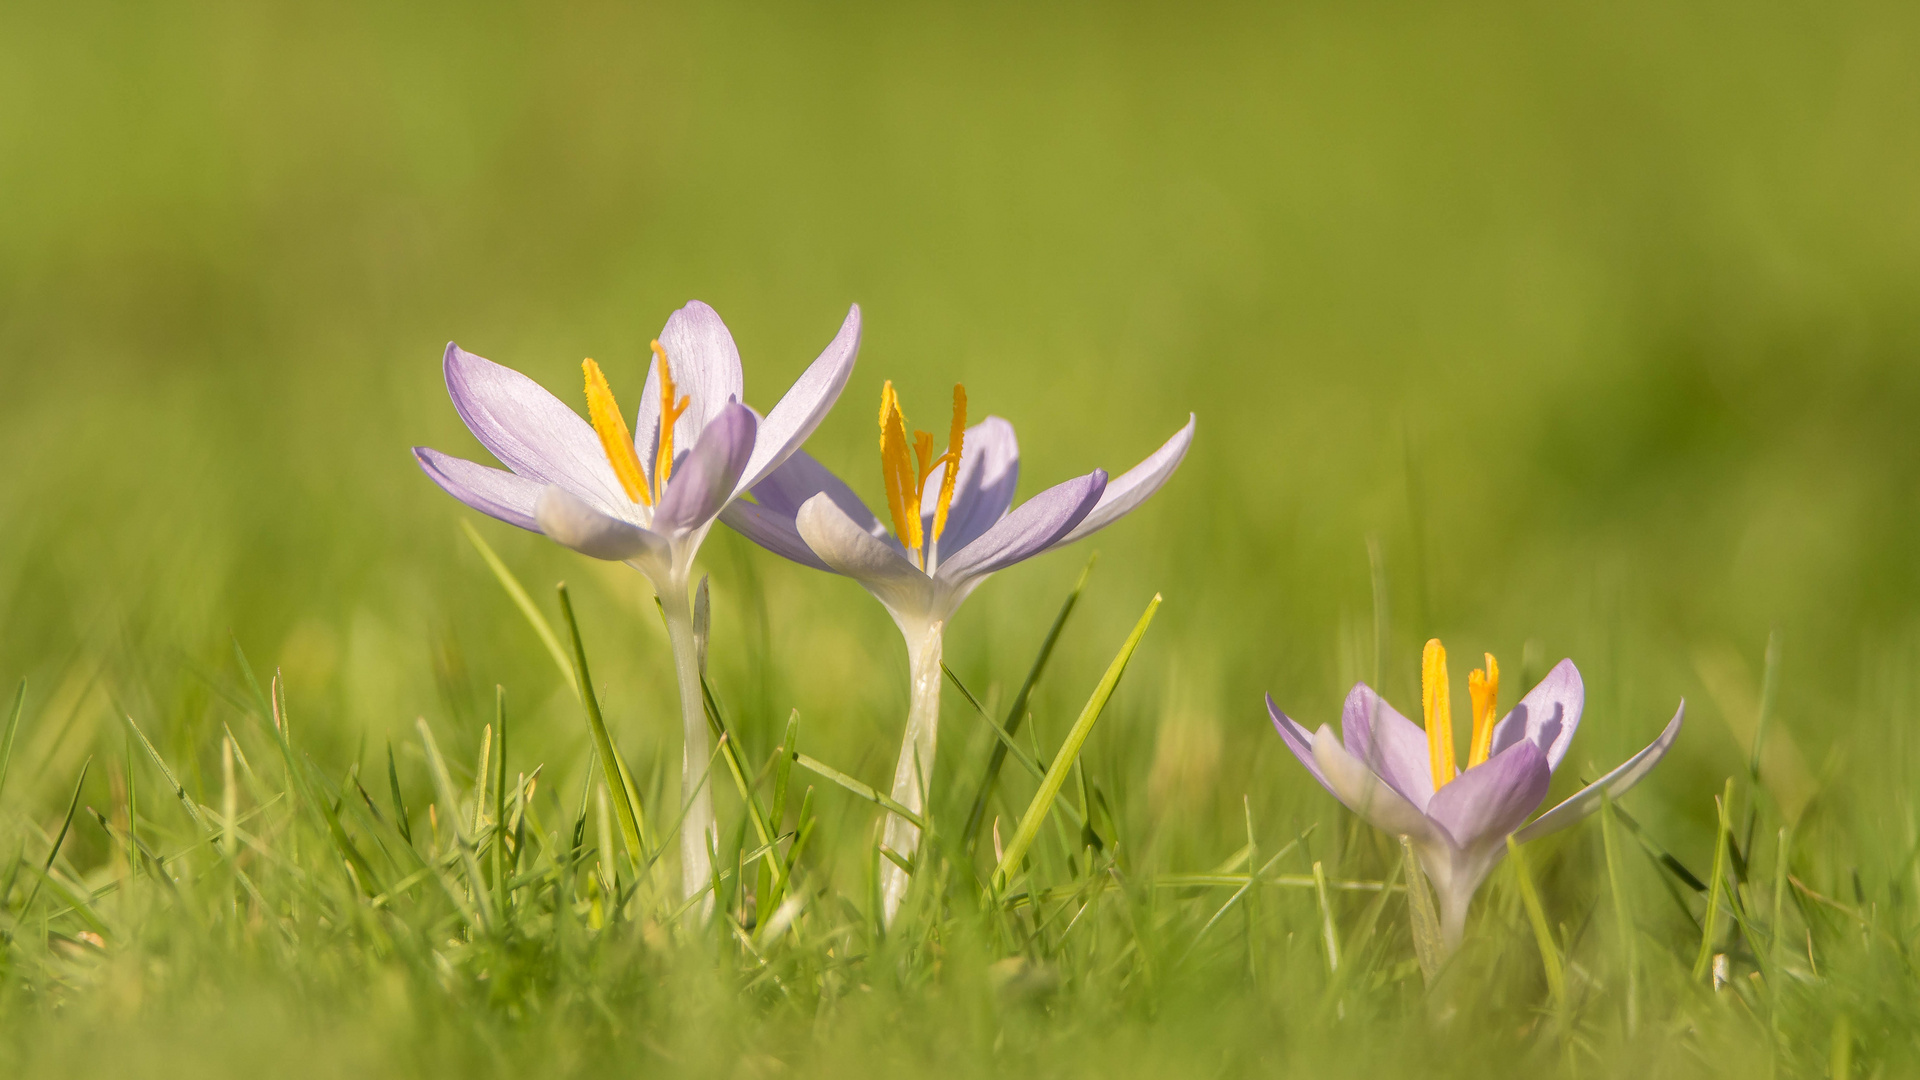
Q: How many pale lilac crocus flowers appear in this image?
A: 3